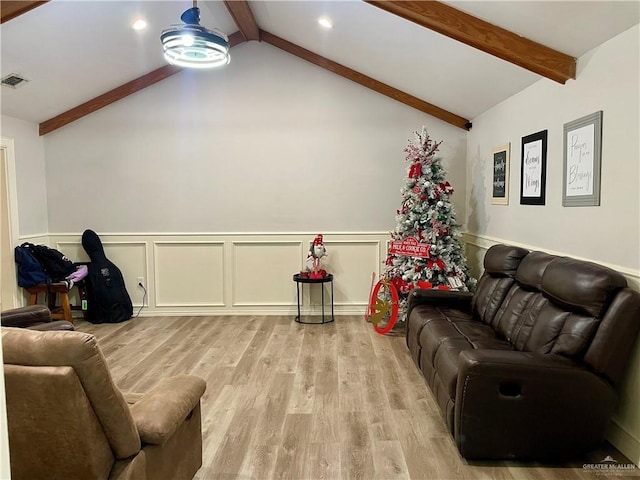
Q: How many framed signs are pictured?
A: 3